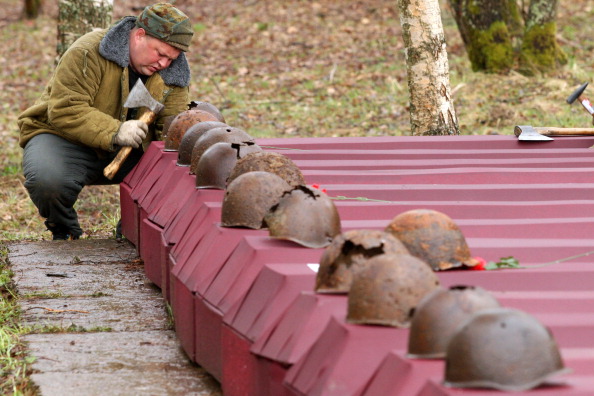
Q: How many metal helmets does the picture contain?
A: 13